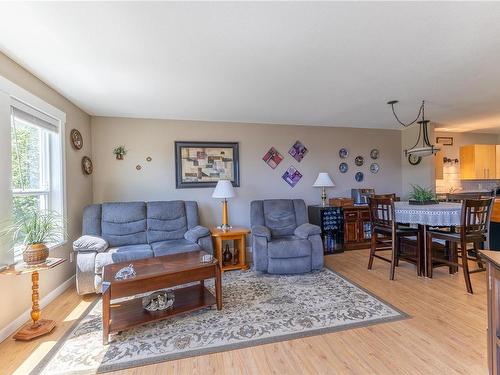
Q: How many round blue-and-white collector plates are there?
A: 6